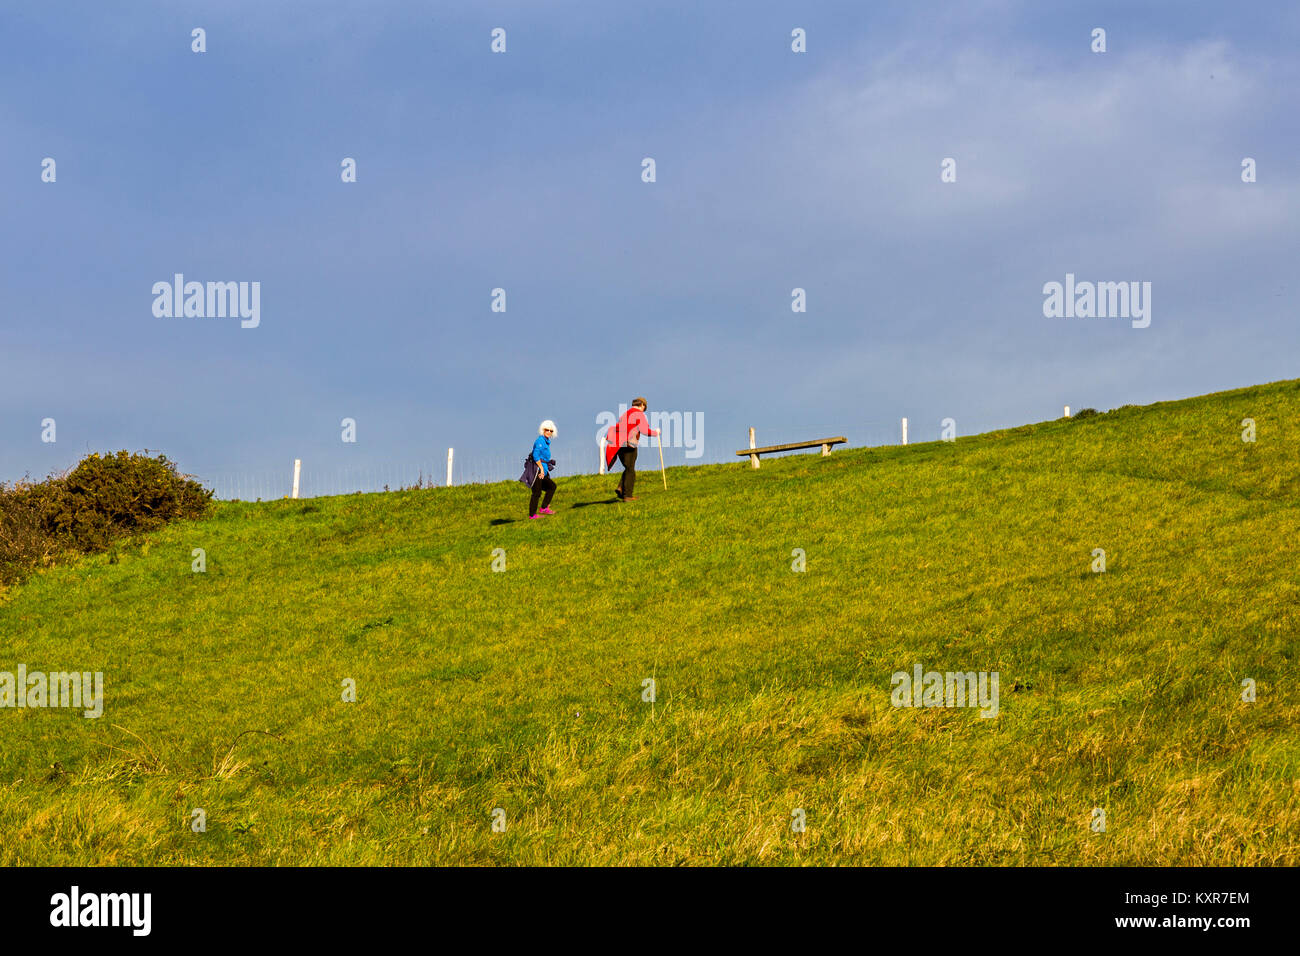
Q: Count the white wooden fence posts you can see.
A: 6